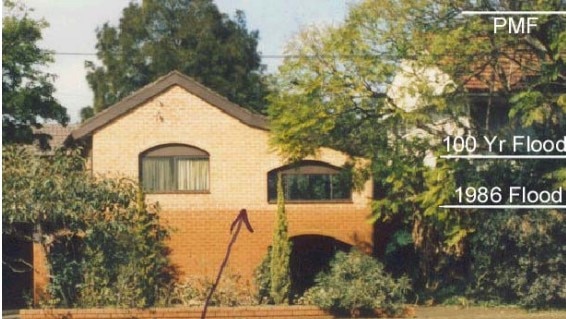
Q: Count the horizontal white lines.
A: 3